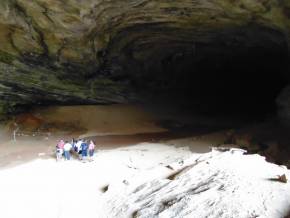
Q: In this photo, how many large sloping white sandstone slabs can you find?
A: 1